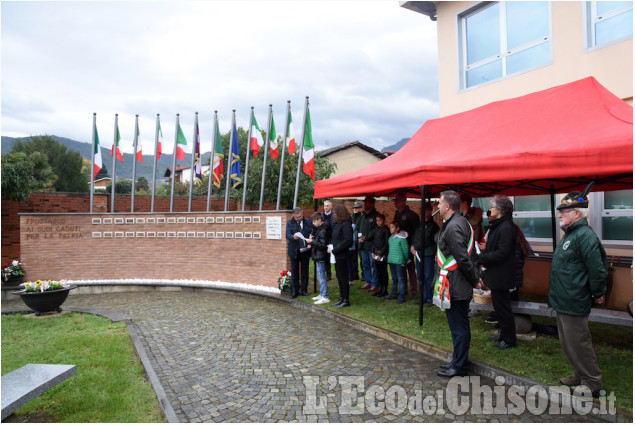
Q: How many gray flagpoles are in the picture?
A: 12